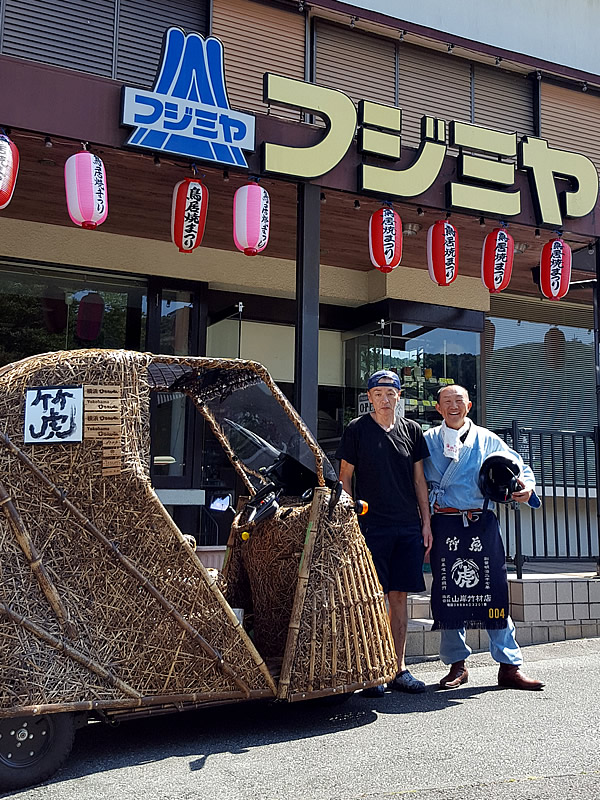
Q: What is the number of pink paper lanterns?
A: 2